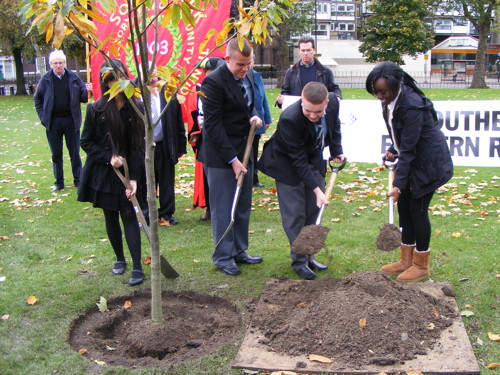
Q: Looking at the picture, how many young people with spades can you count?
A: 4